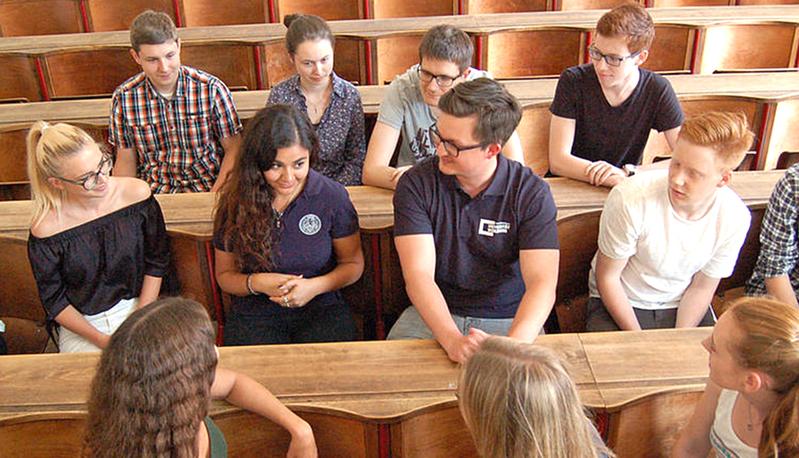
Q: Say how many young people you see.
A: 12